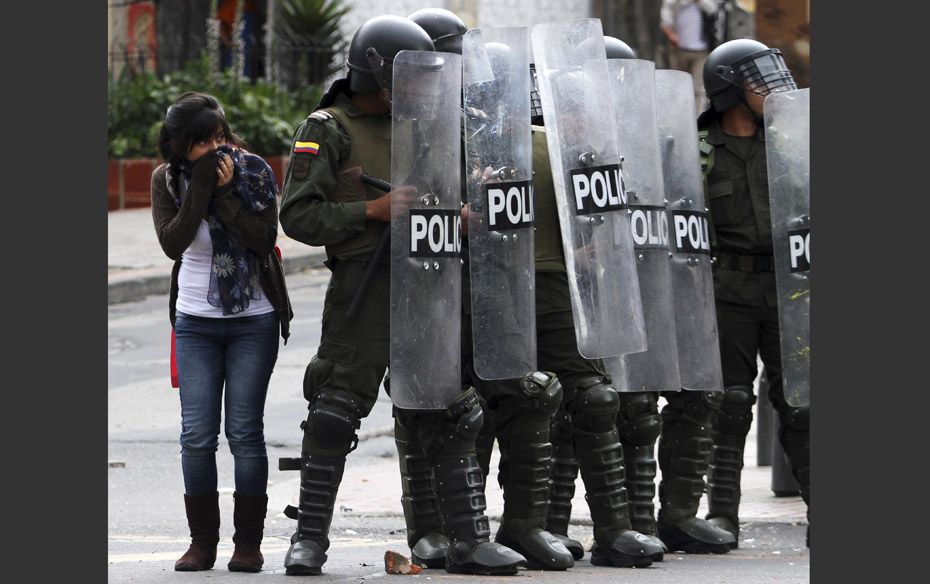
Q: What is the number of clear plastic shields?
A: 6